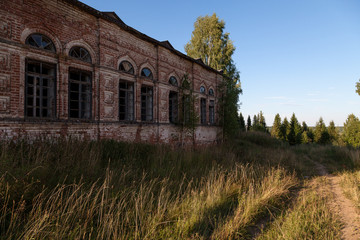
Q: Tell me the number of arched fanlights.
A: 7